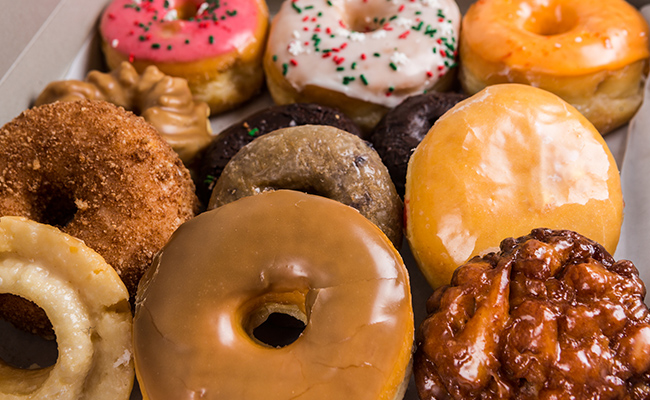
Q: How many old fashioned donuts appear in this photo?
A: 1